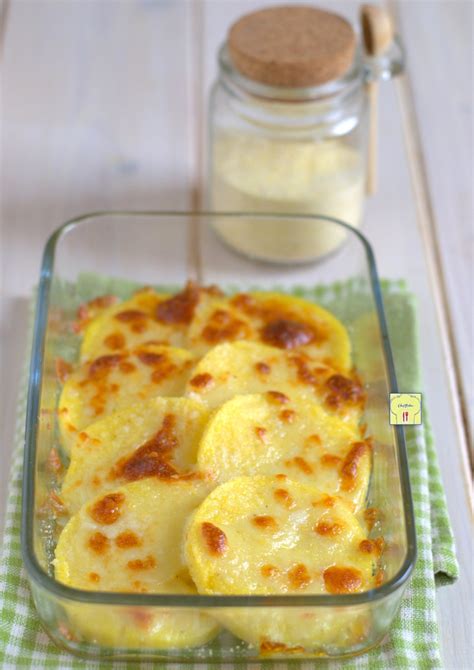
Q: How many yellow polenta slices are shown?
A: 8